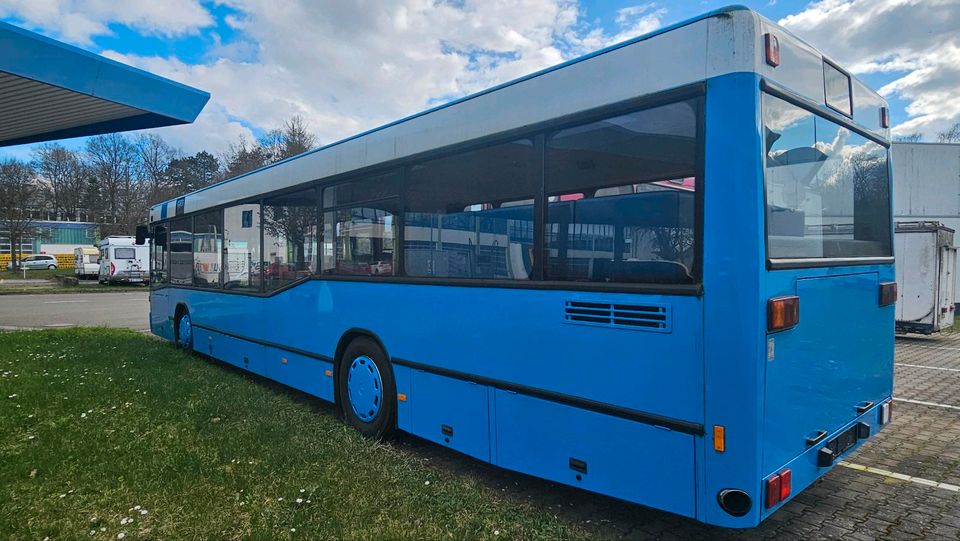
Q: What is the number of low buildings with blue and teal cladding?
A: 1